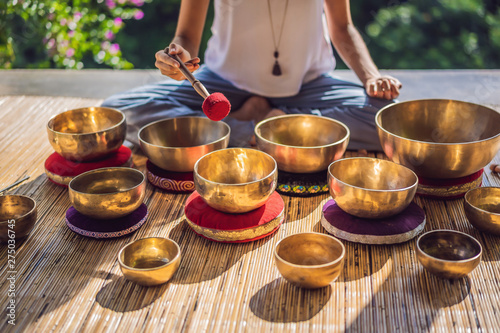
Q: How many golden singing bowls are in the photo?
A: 12